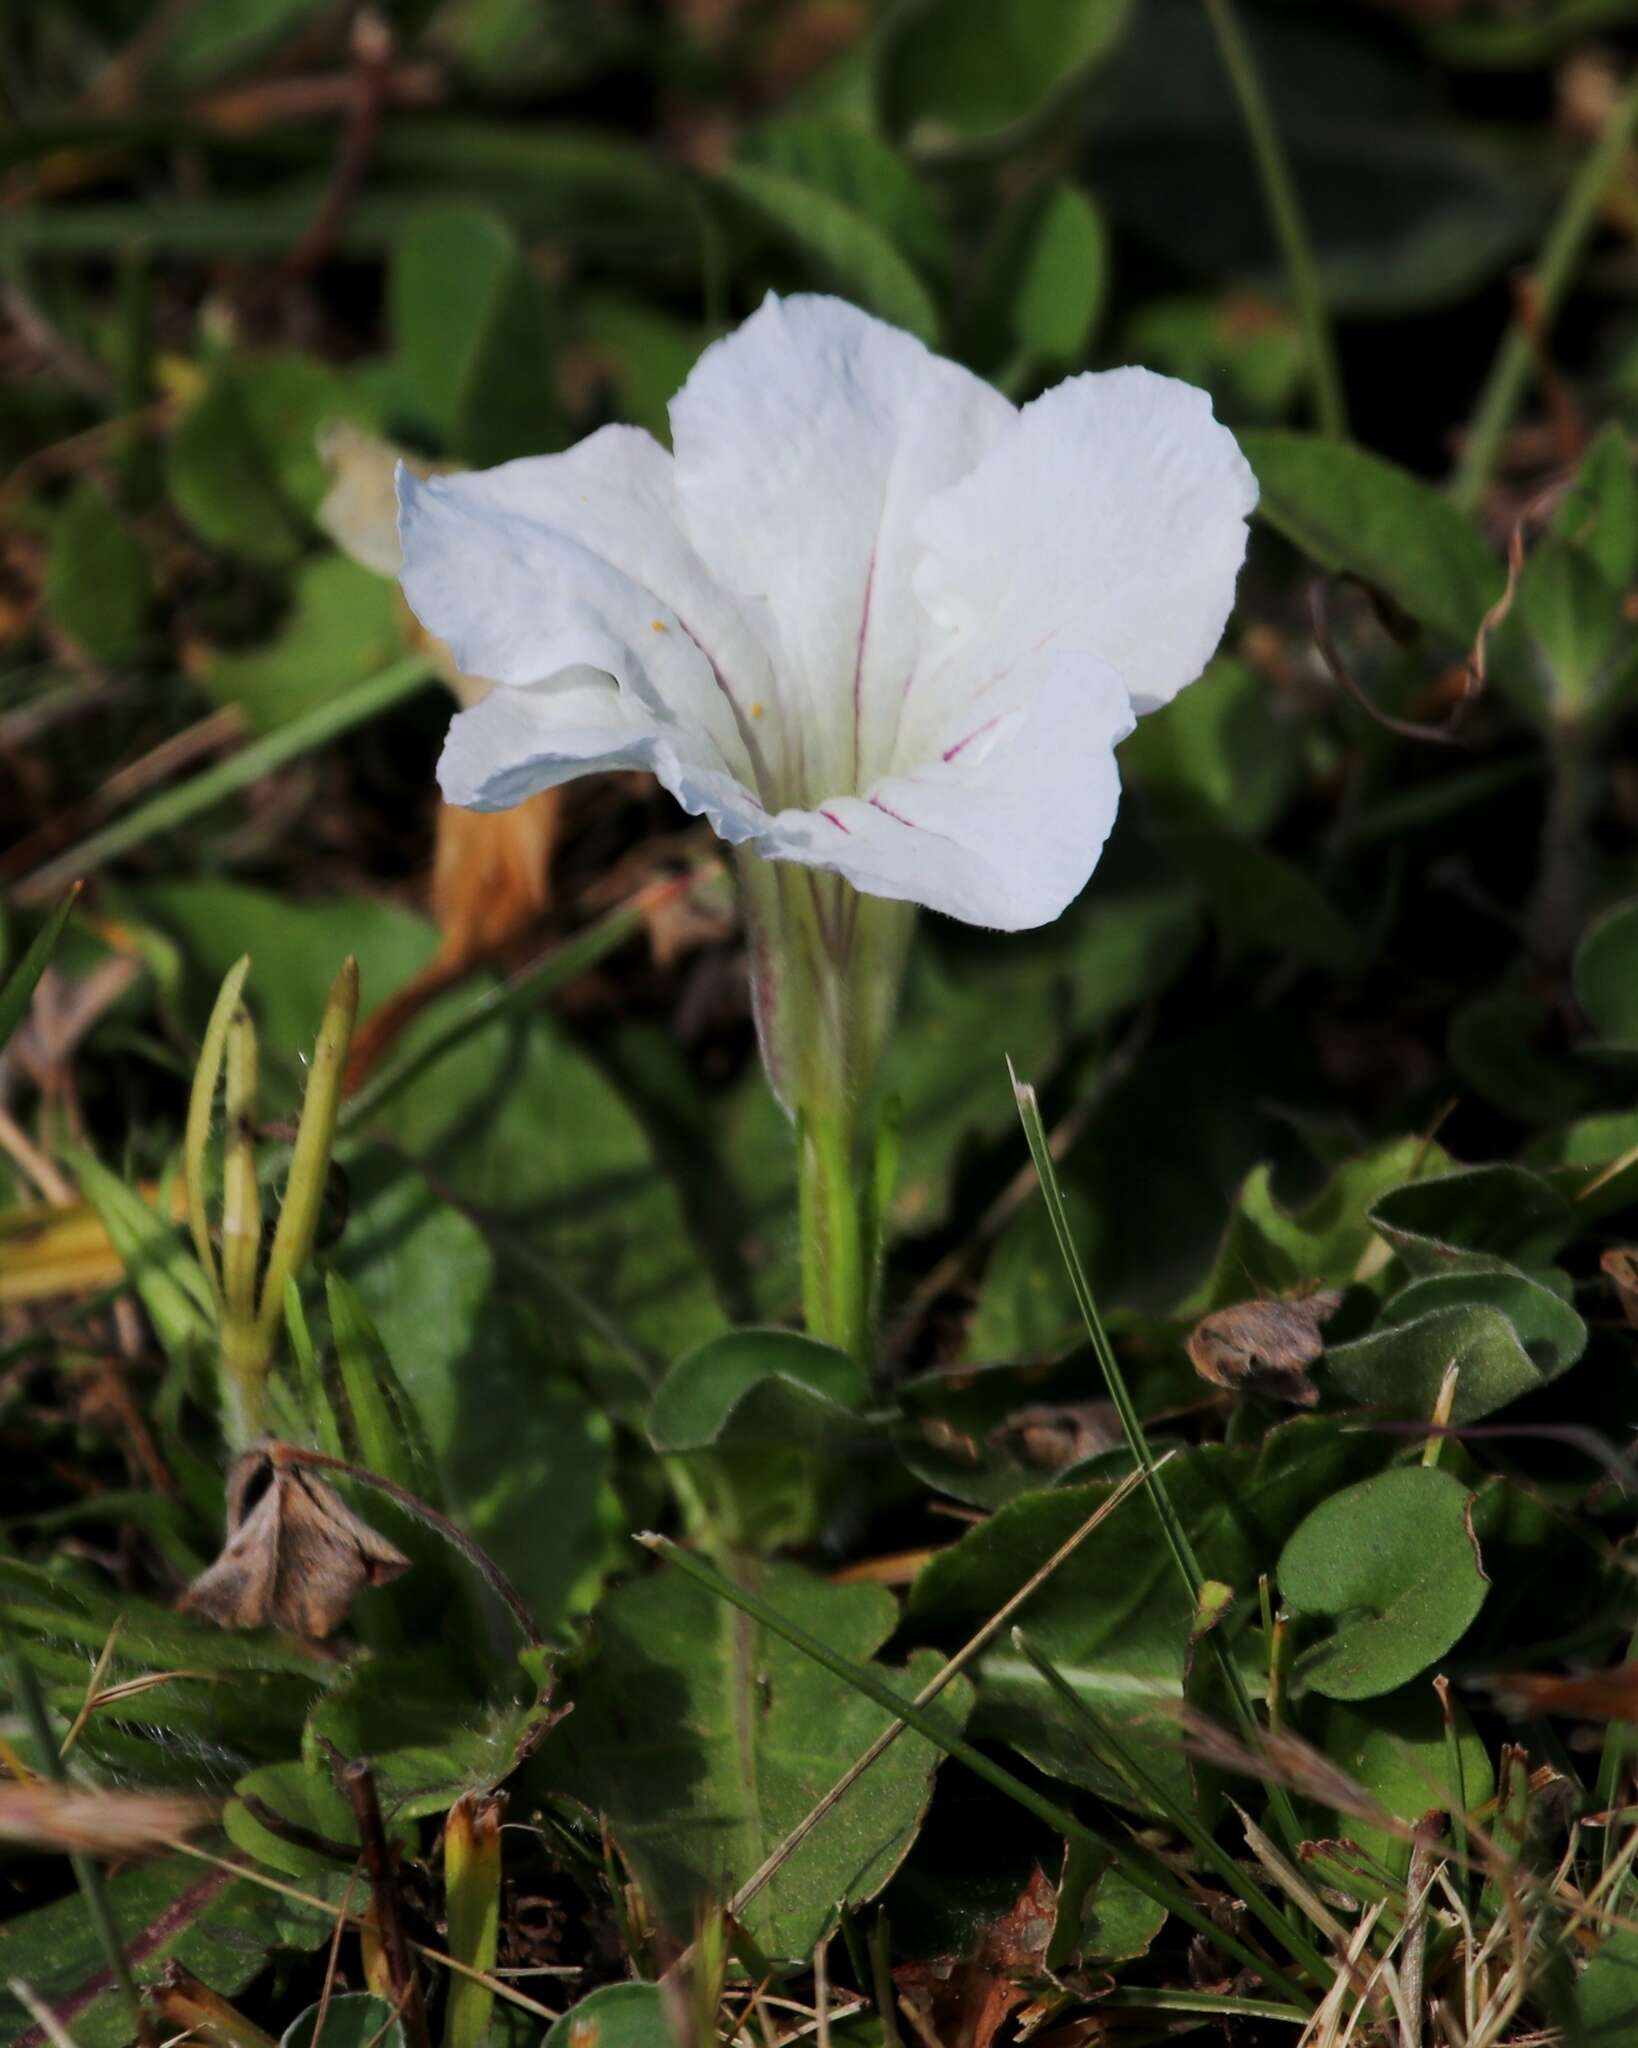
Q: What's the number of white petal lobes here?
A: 5